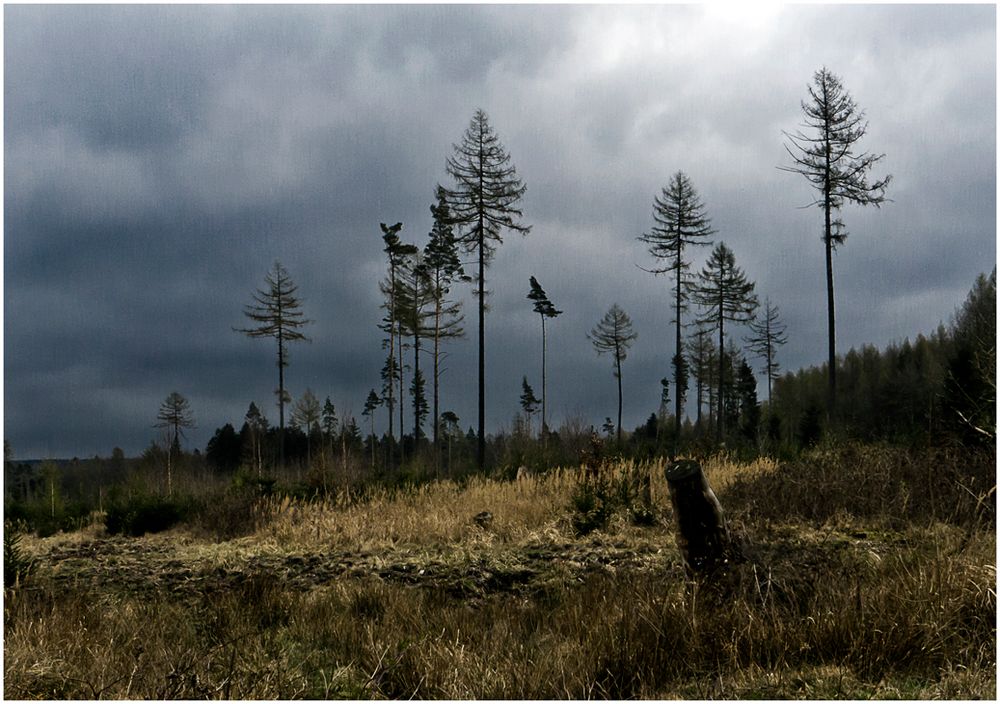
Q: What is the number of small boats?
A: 0